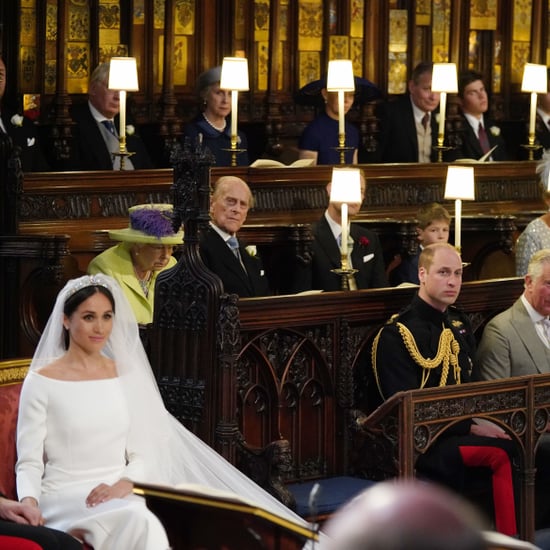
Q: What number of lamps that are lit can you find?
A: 7